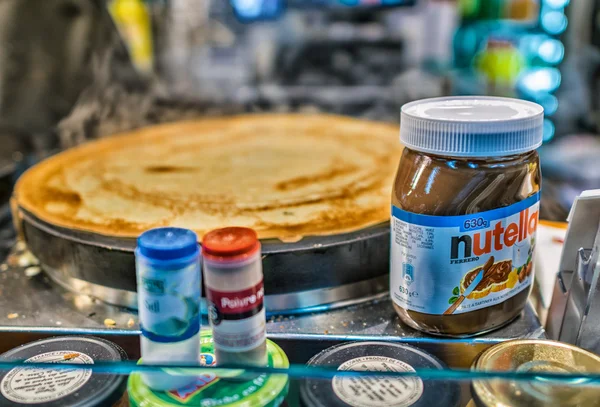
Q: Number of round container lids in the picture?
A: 7